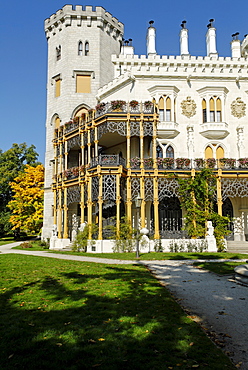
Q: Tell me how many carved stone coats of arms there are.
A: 2